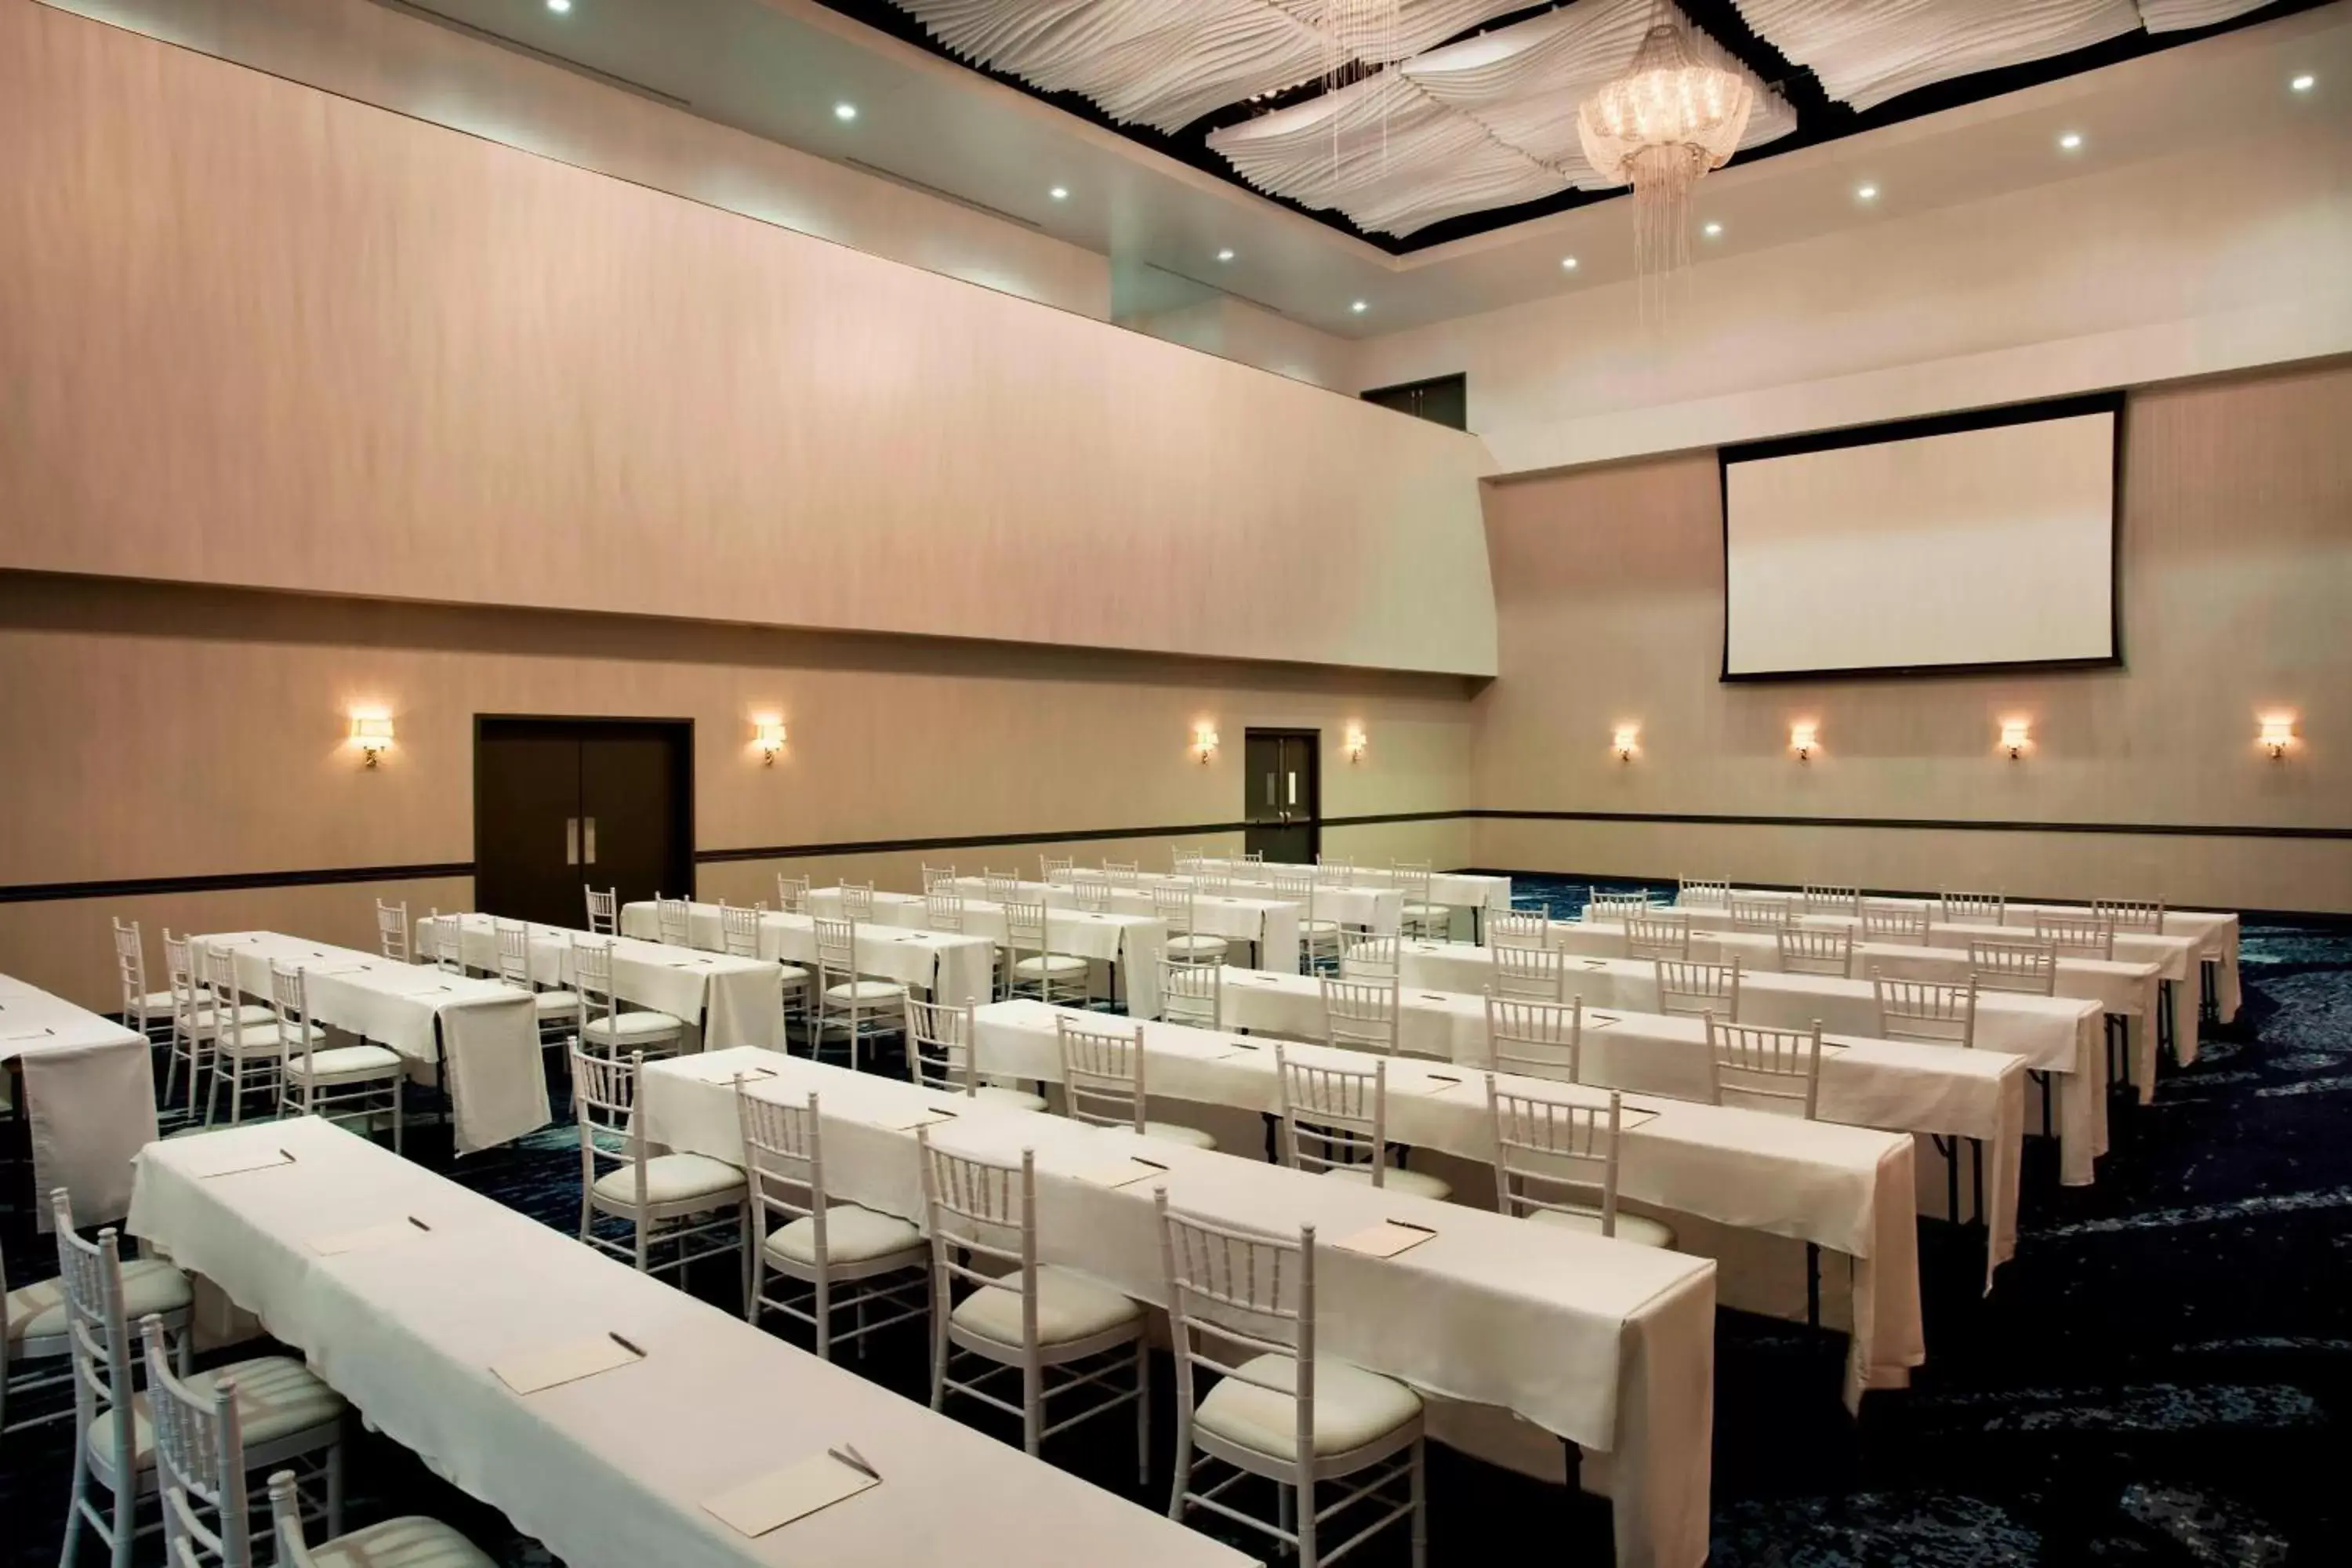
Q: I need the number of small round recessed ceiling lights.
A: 10